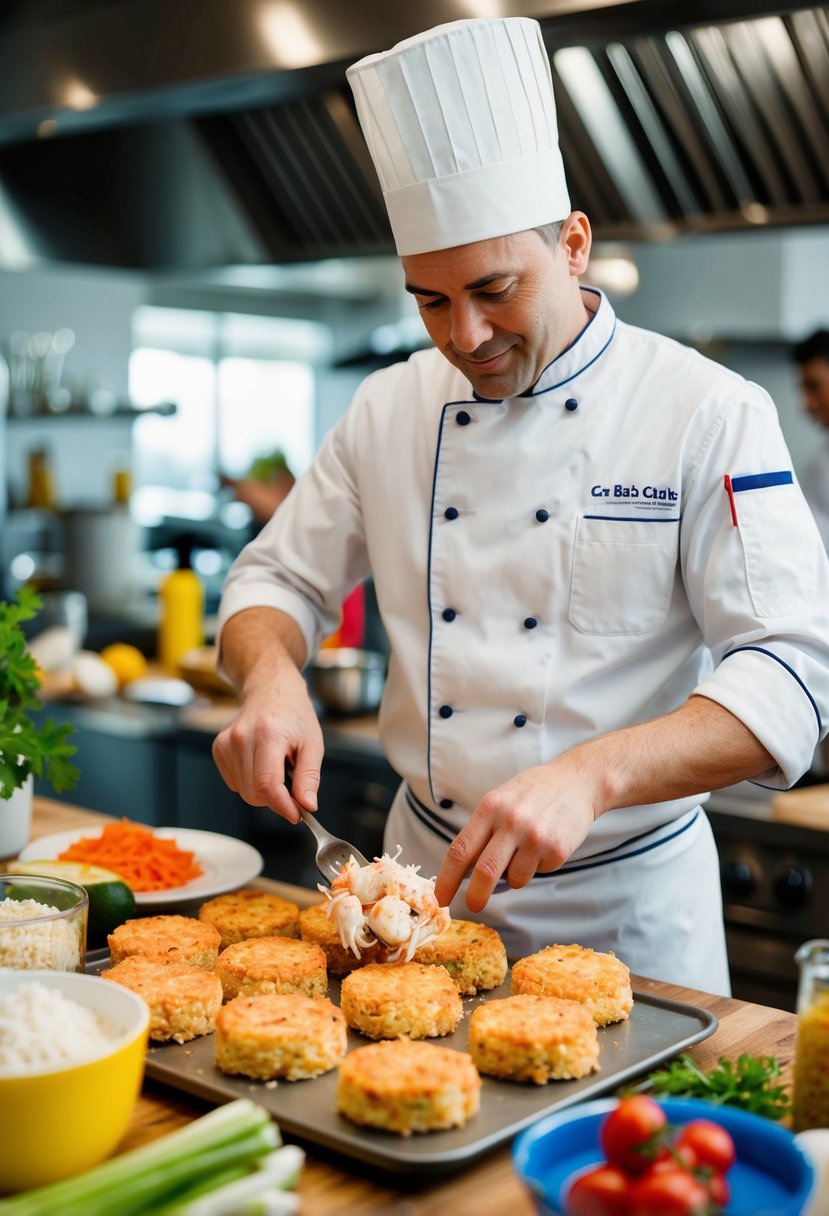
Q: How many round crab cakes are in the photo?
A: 11